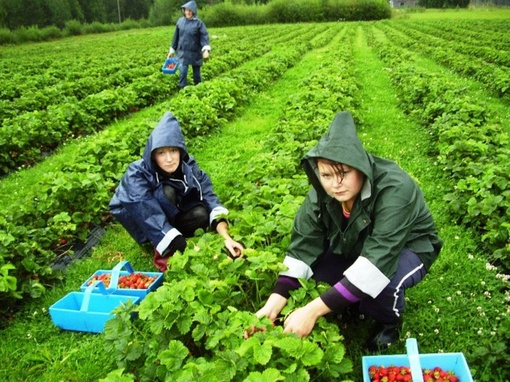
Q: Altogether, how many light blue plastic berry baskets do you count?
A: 4